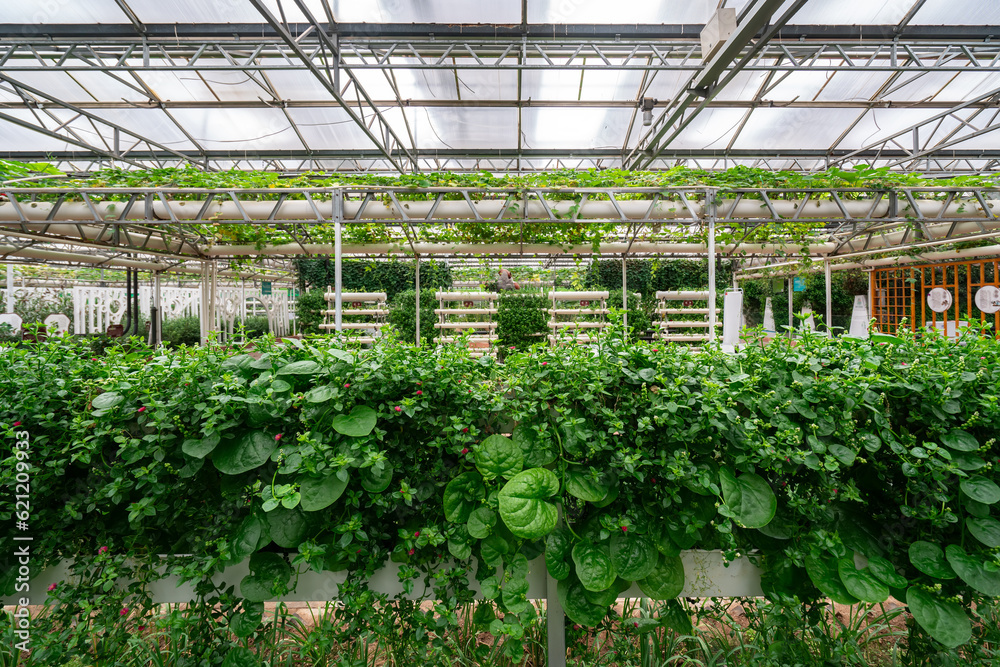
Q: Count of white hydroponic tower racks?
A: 4